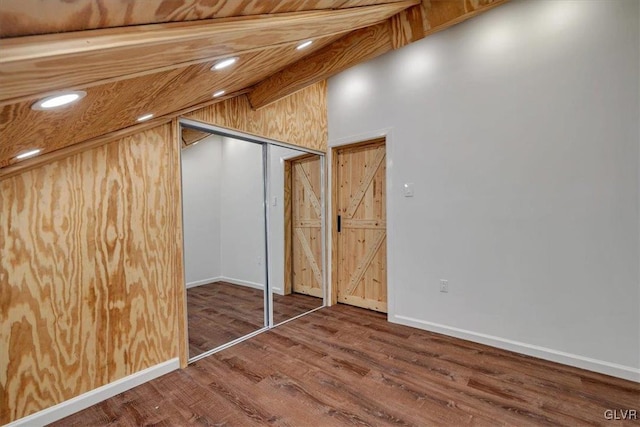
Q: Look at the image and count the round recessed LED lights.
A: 6